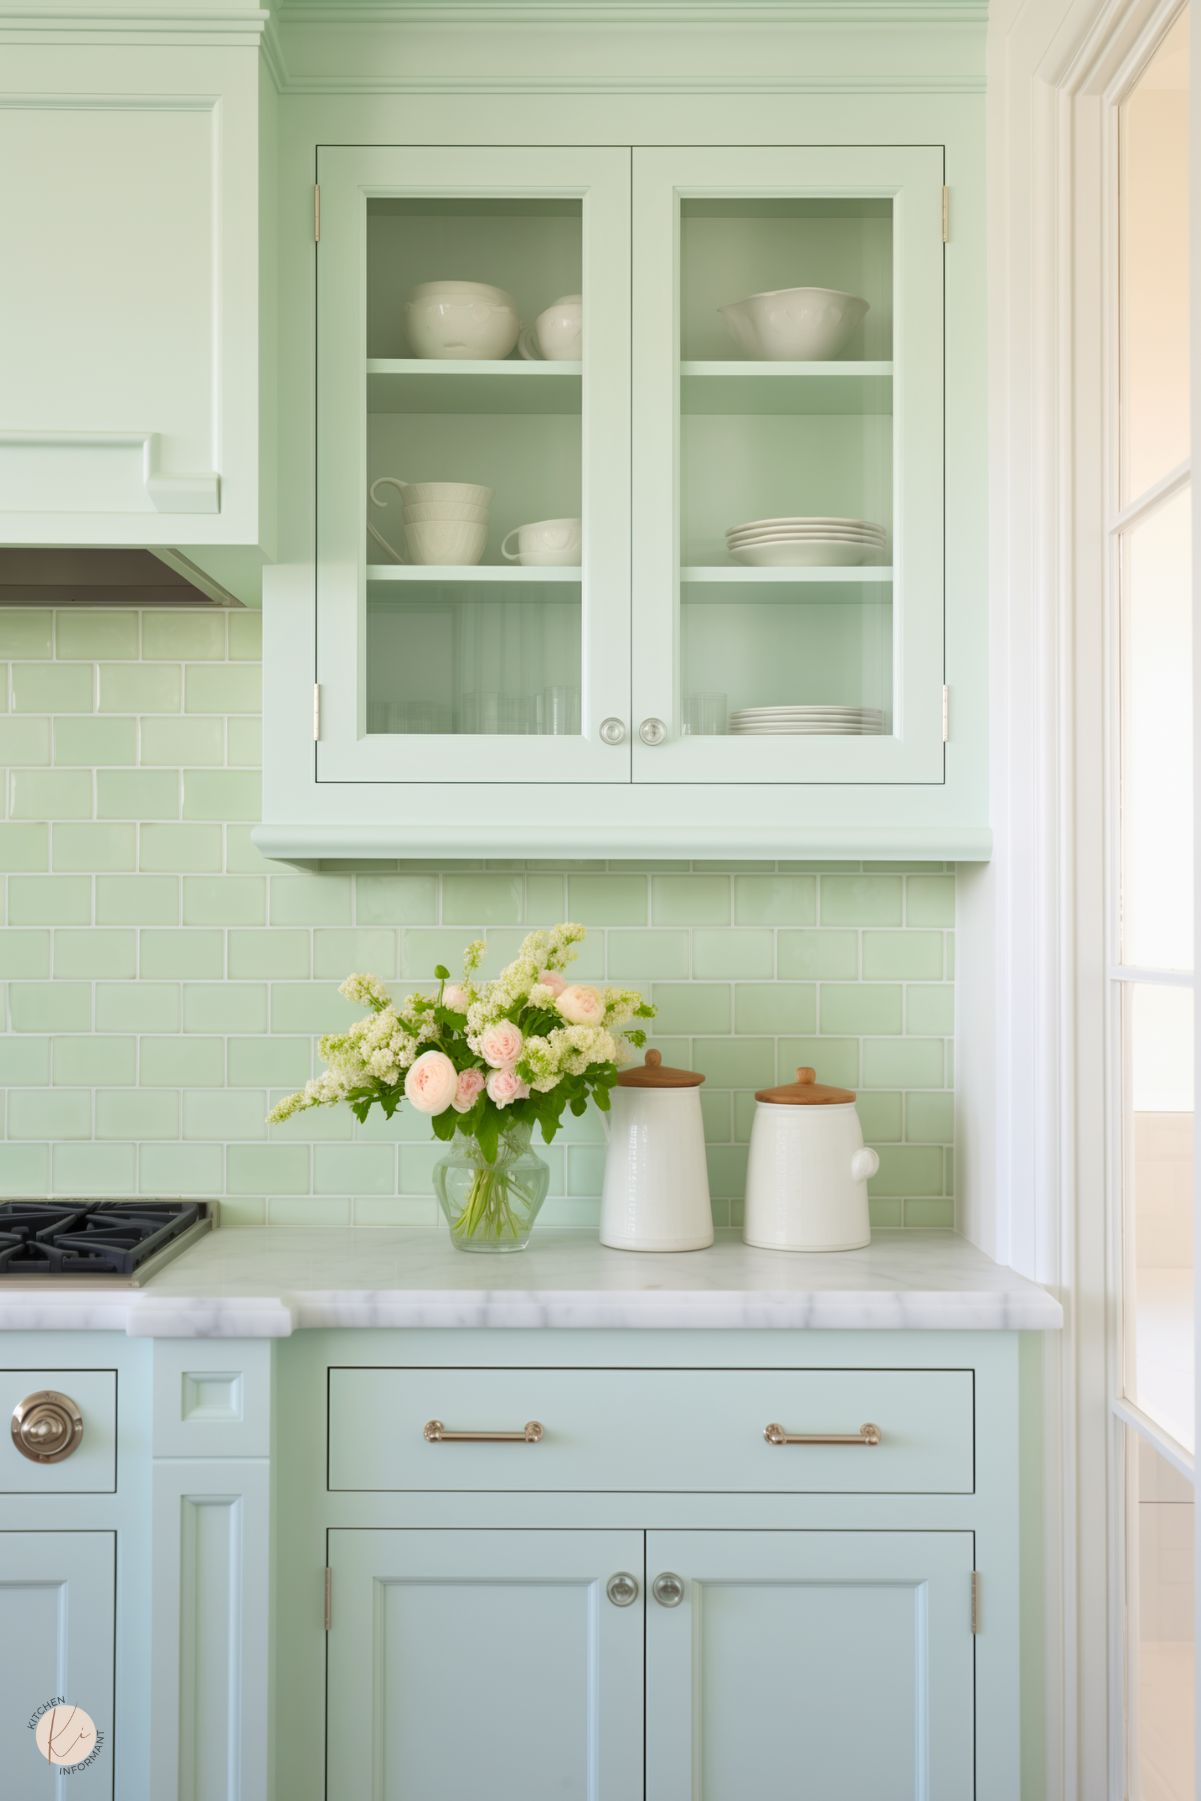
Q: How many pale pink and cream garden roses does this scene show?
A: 7